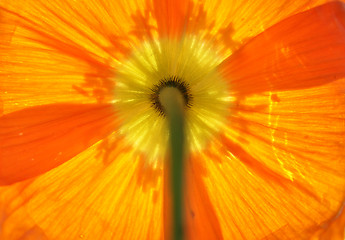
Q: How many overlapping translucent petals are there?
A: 4